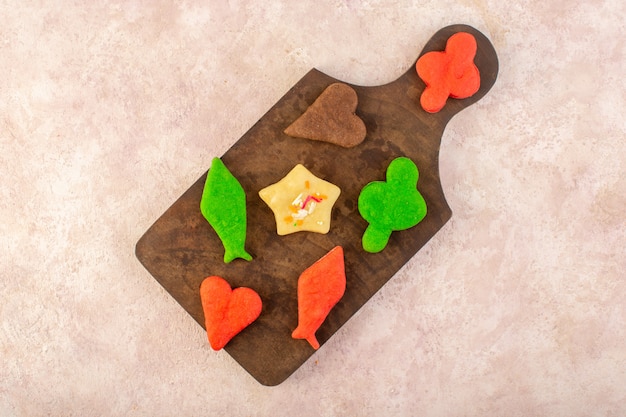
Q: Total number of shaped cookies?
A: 7